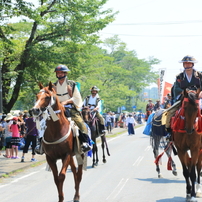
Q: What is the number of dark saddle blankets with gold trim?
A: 1